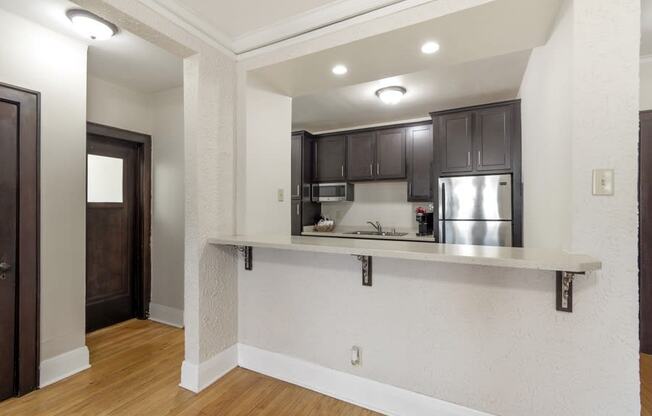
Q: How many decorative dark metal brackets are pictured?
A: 3